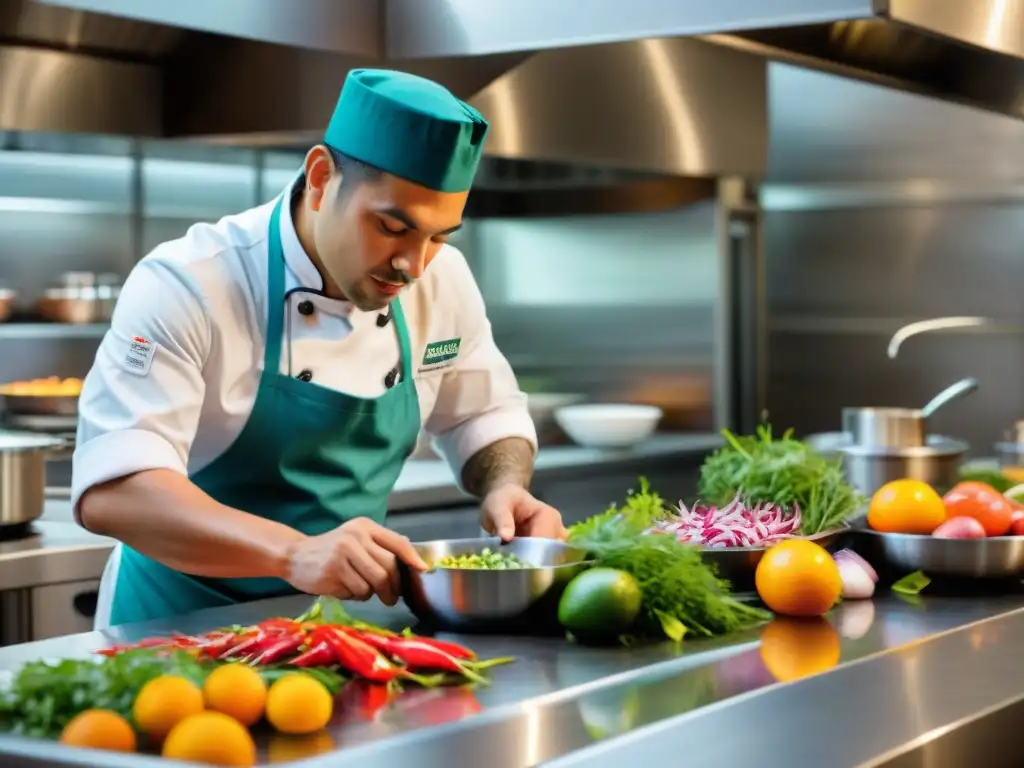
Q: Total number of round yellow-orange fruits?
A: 7